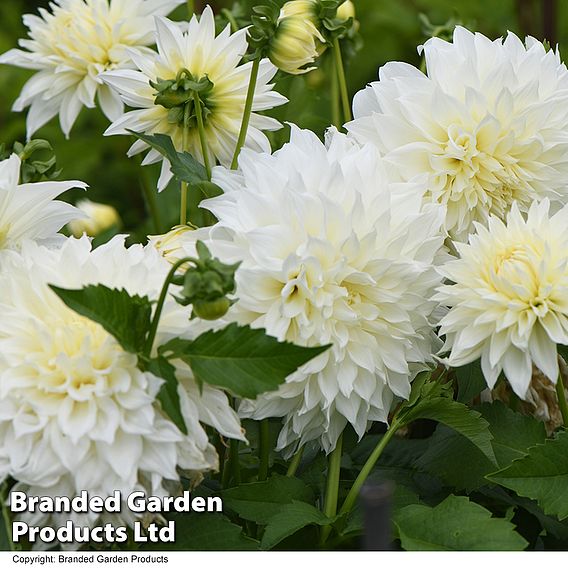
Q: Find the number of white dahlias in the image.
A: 7